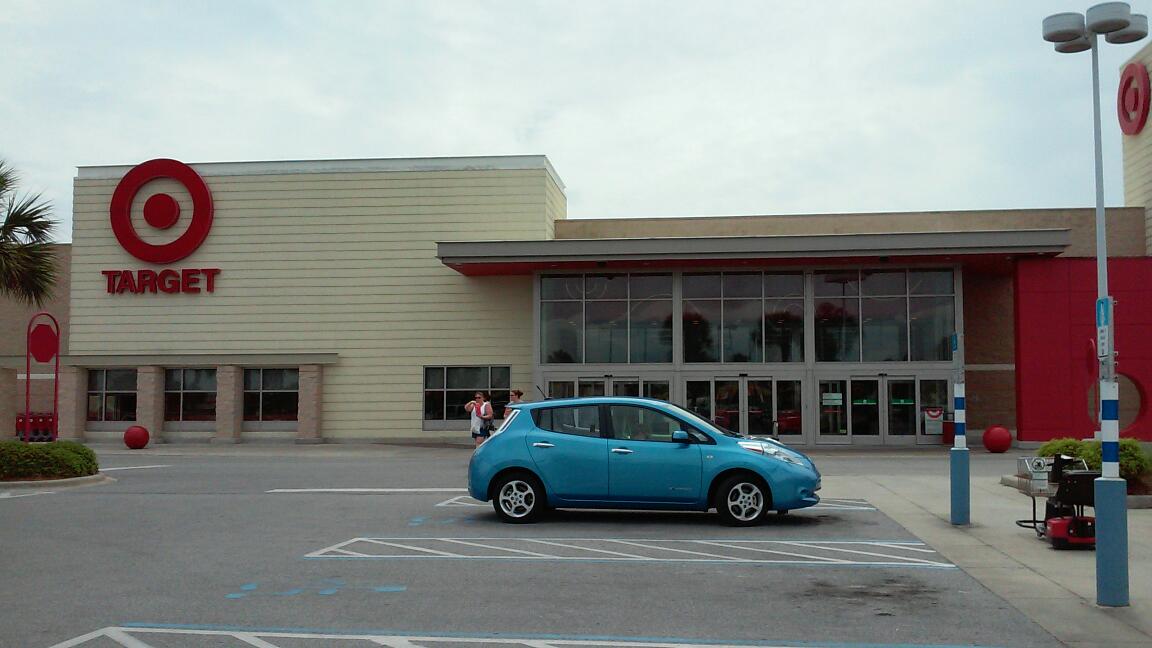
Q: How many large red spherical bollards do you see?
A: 2